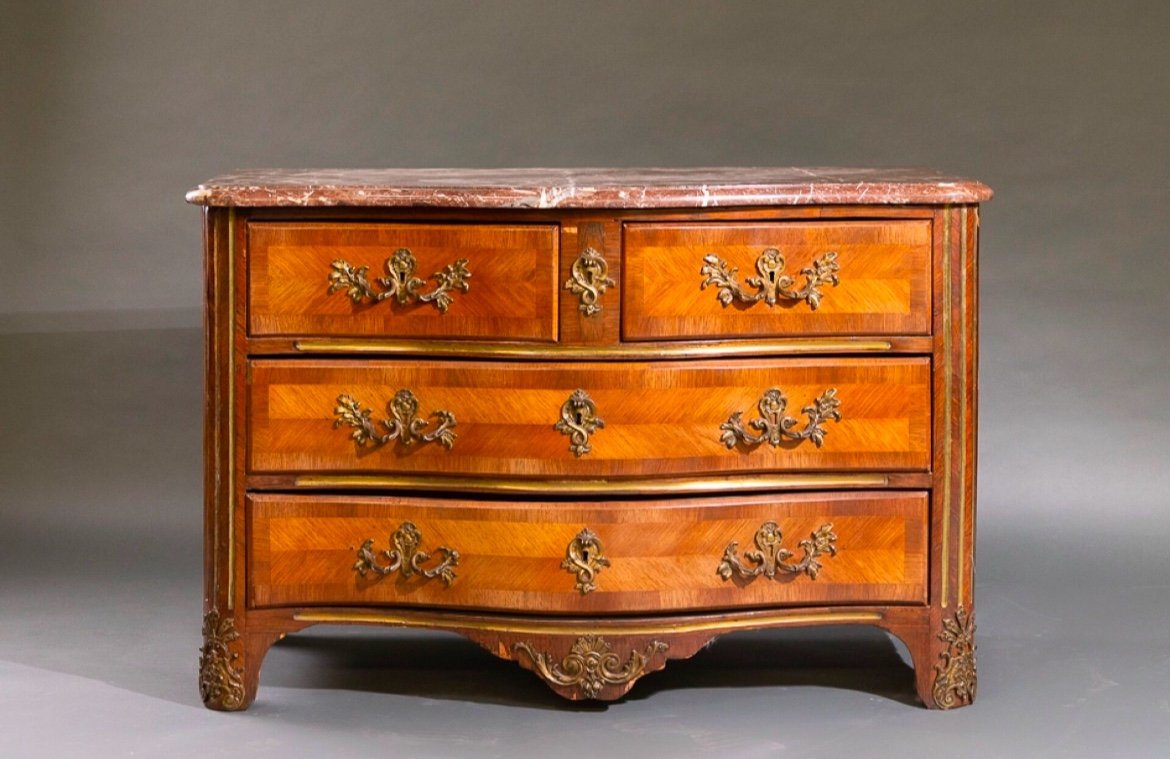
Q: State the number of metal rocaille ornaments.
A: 12